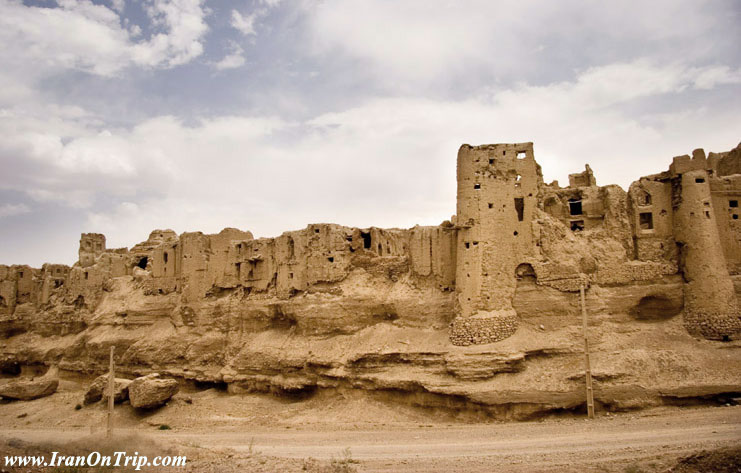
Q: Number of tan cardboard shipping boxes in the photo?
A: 0